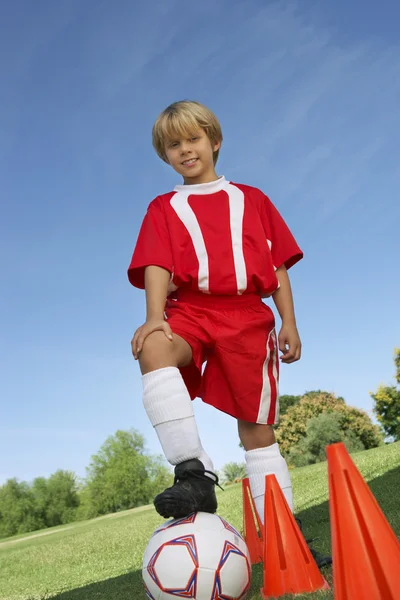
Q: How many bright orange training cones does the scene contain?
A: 3